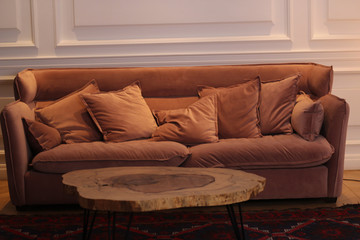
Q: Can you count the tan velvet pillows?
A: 7